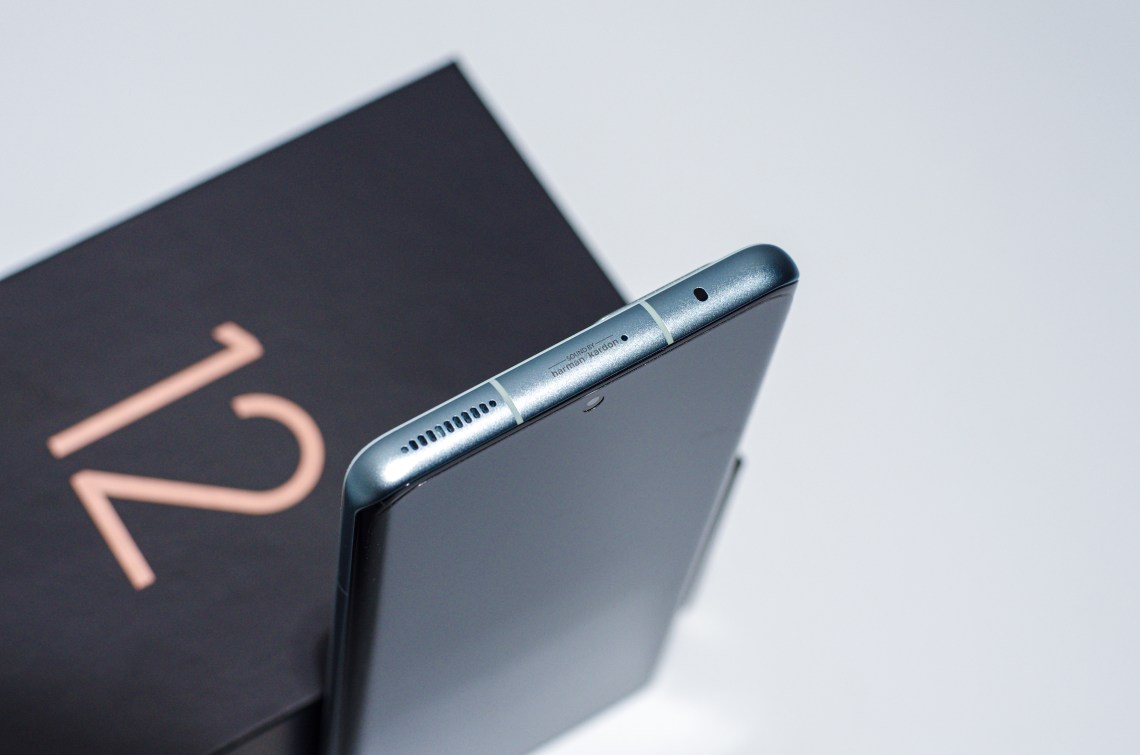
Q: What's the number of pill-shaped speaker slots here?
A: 9